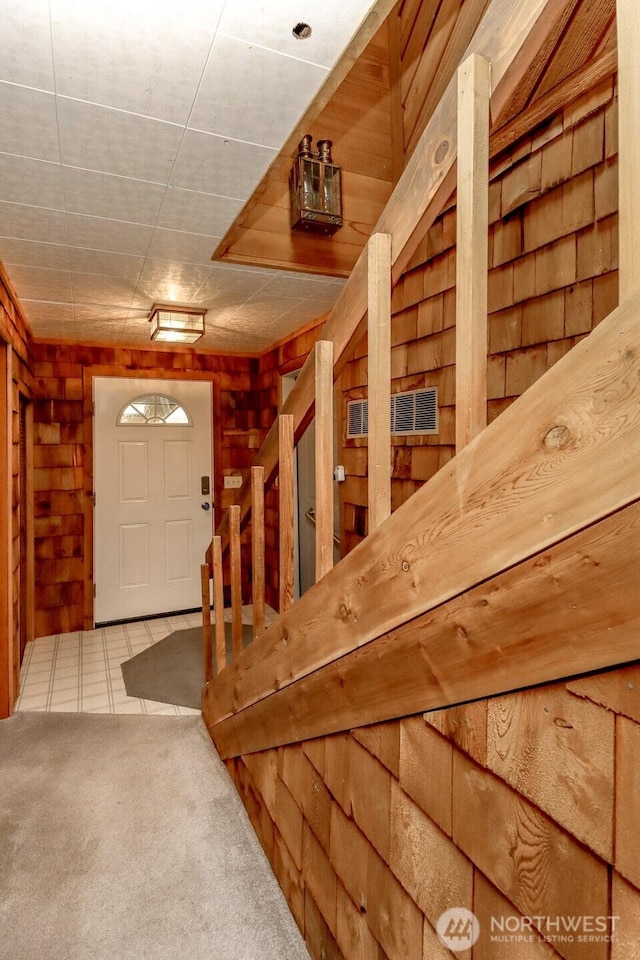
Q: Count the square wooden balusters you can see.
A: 9